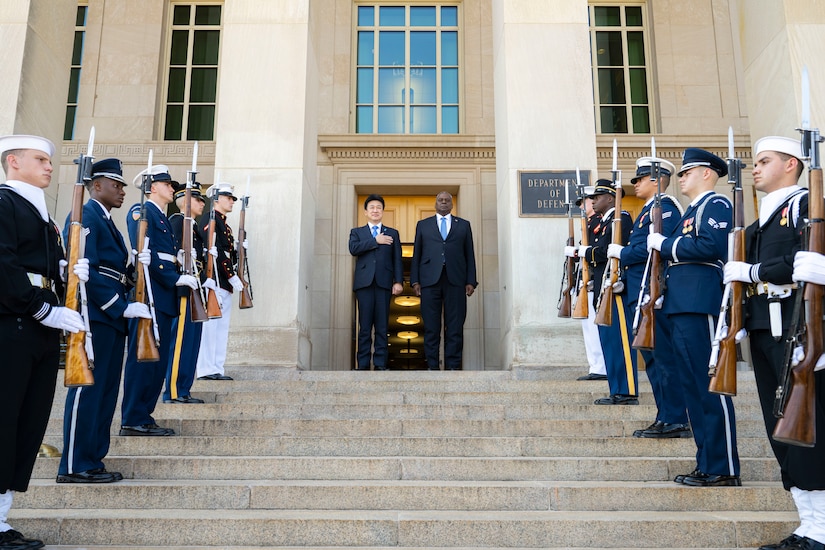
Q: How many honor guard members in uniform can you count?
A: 10